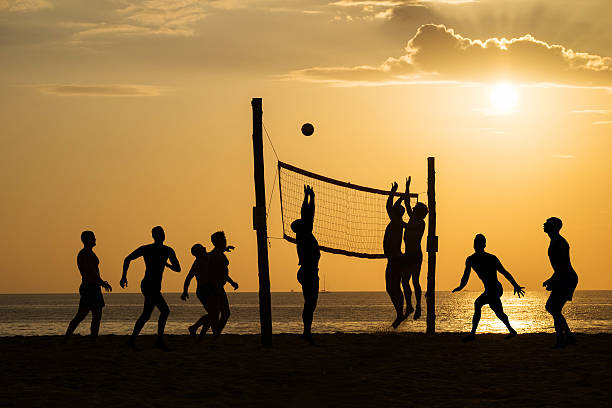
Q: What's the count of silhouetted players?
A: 9